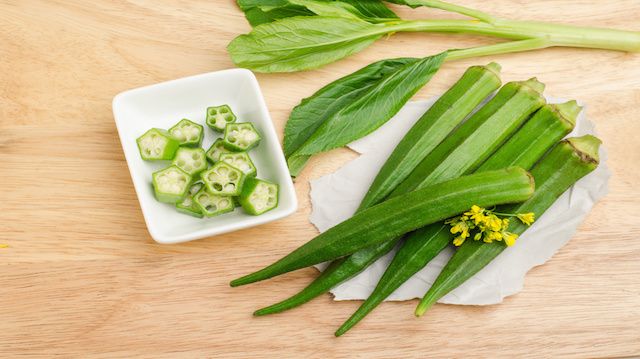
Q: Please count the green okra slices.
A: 12